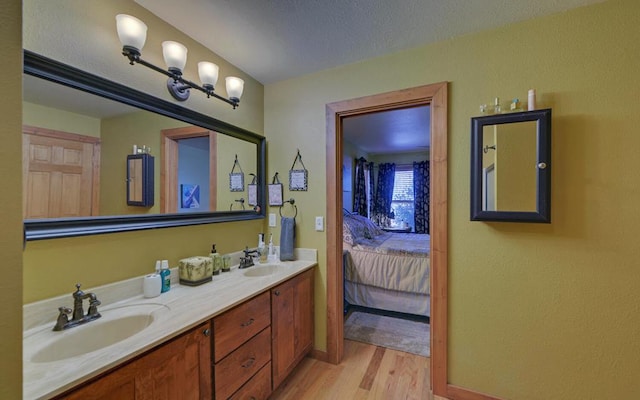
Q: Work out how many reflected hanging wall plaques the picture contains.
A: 2